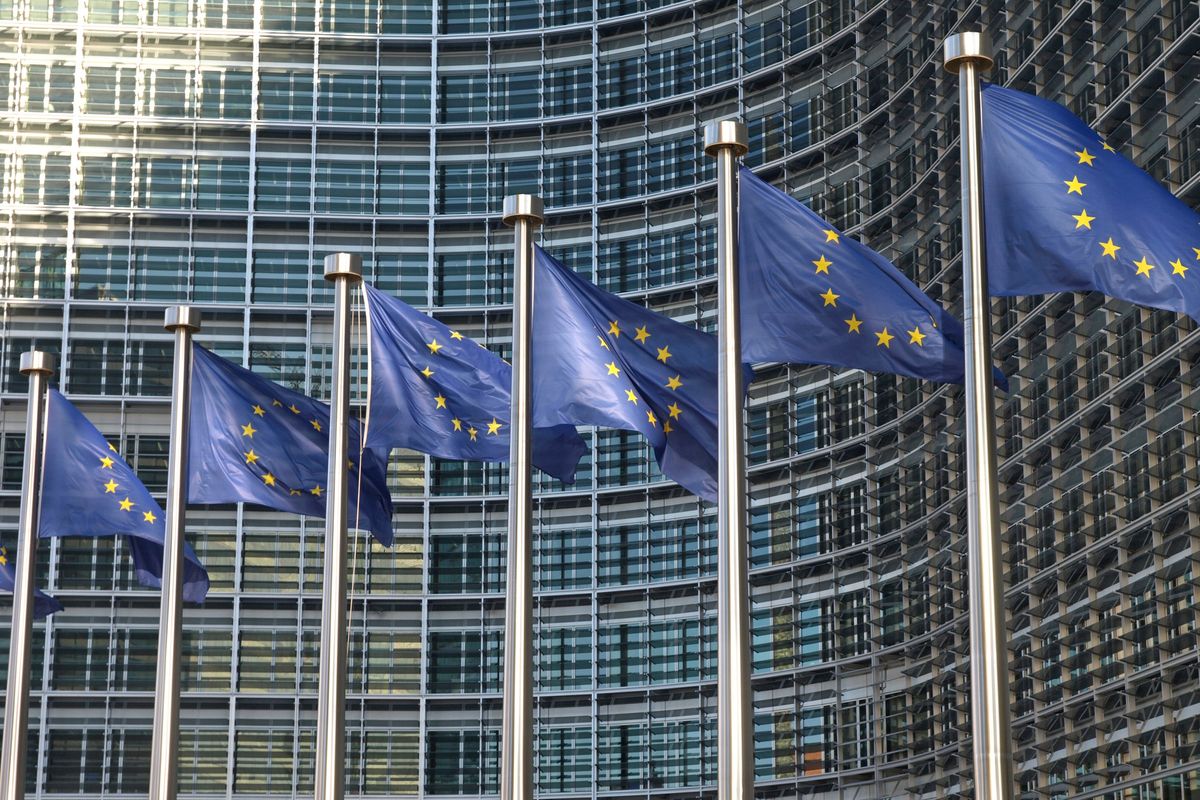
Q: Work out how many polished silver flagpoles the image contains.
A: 6